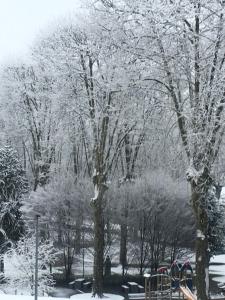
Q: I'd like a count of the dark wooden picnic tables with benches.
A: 2